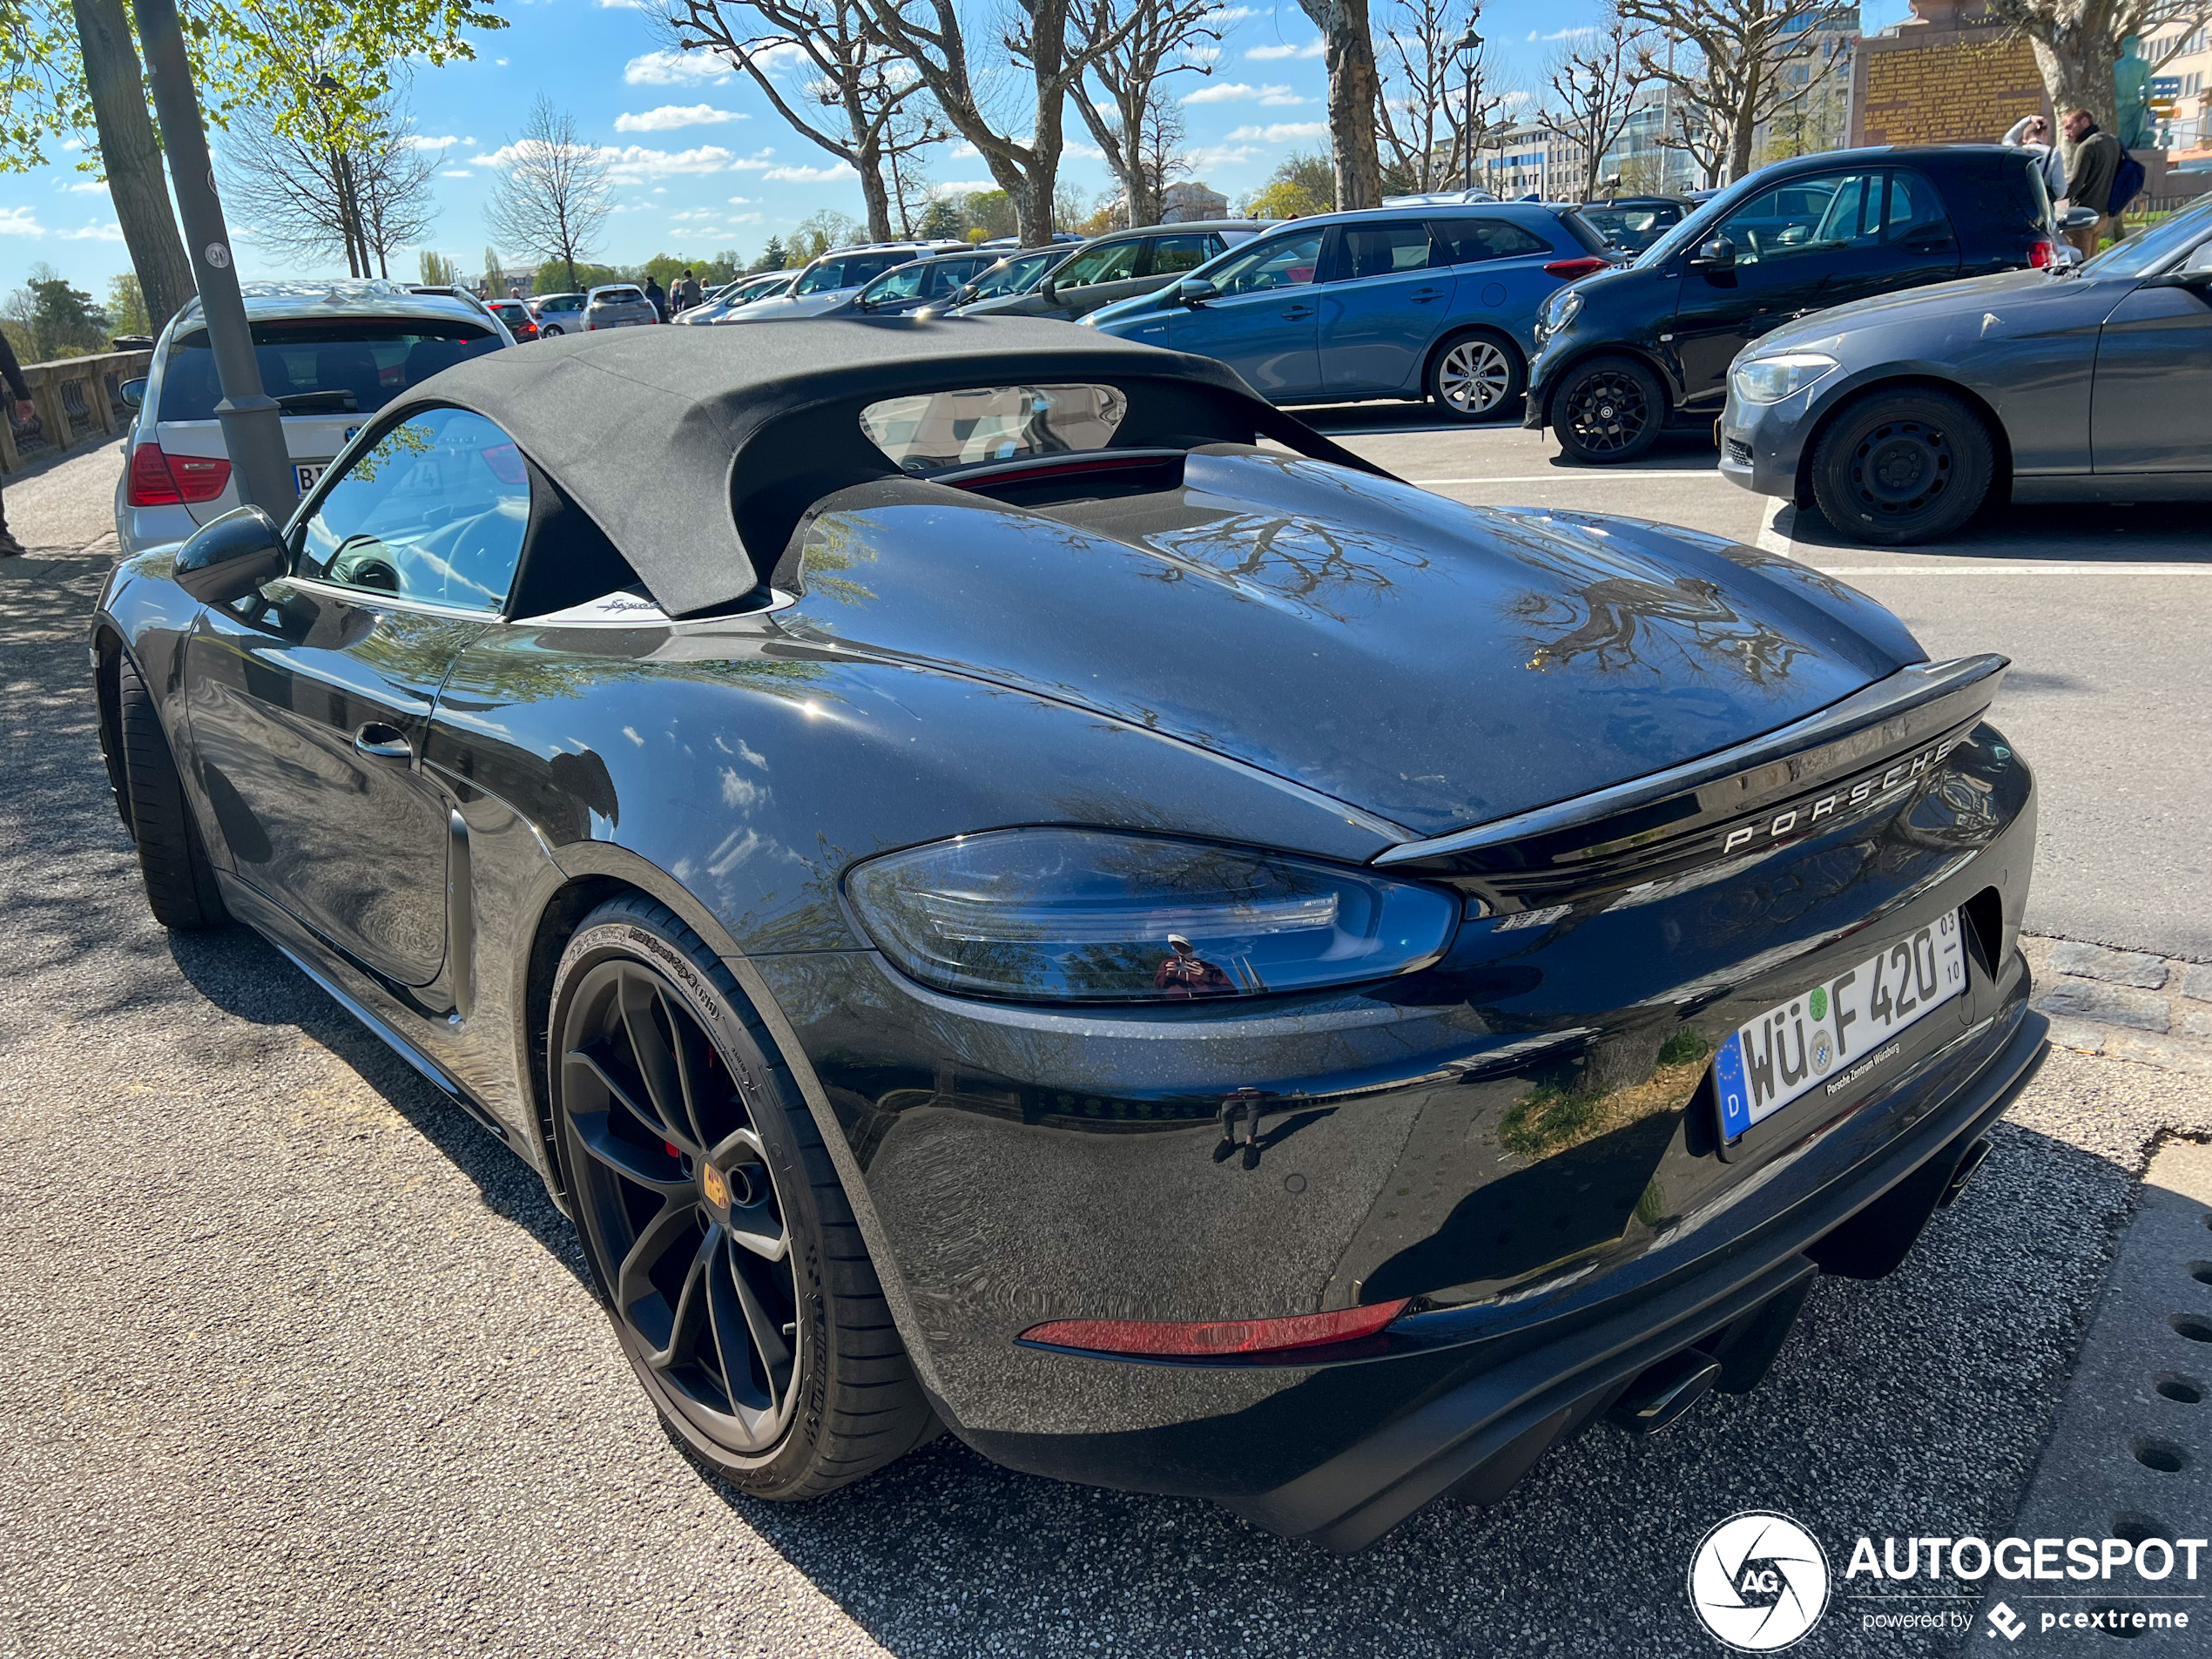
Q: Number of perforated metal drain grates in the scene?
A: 1